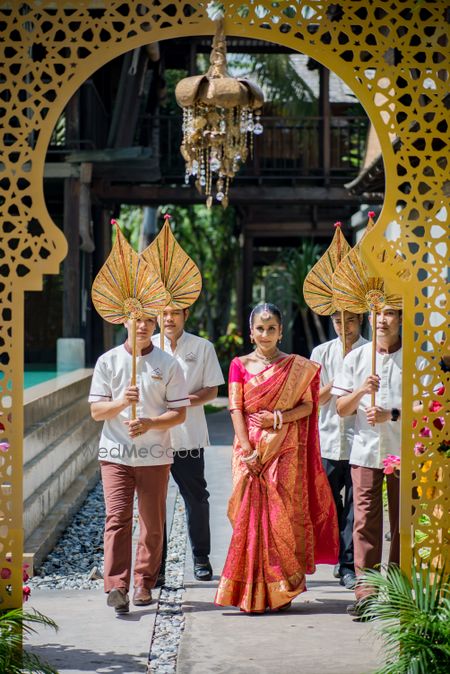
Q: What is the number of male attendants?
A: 4